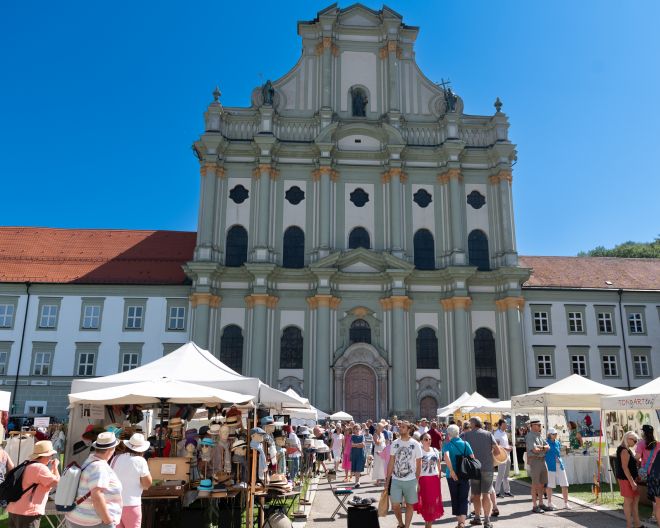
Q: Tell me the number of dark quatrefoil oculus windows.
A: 5